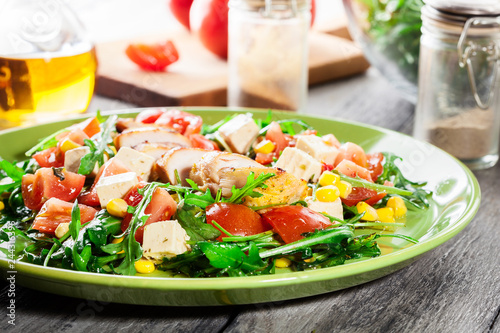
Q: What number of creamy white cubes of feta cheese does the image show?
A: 8